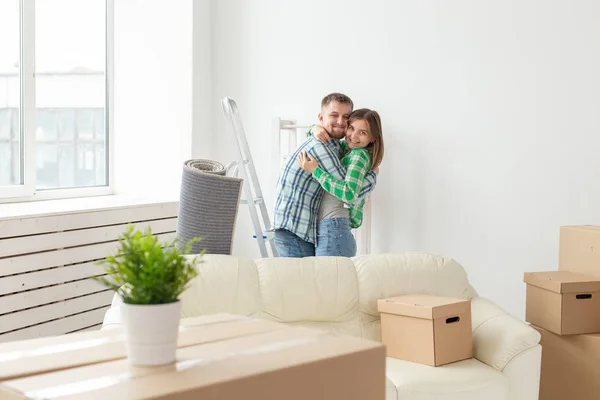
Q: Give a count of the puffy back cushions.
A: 3